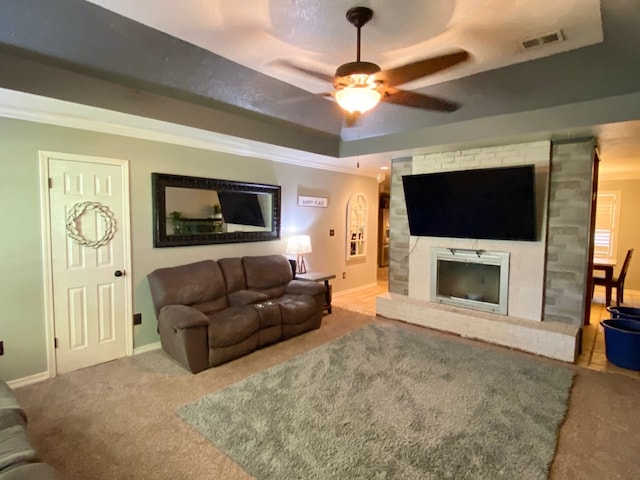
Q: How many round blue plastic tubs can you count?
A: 2